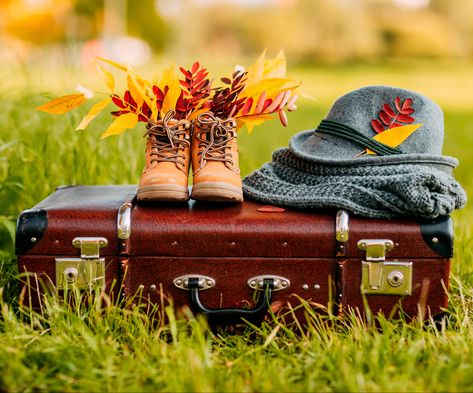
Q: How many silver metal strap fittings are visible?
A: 2